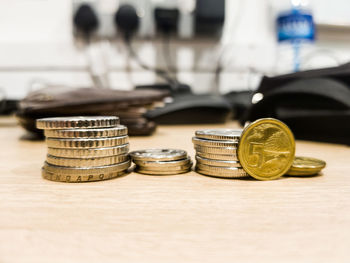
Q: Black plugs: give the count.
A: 4